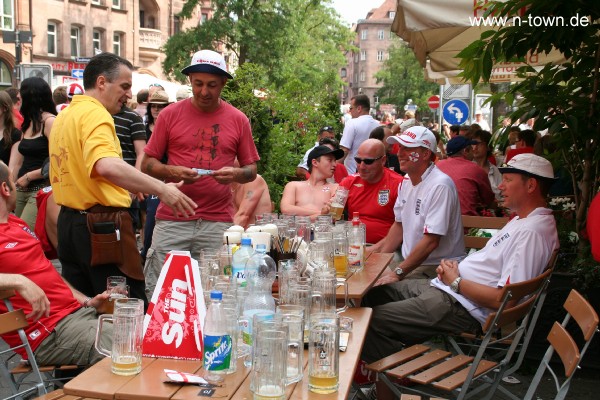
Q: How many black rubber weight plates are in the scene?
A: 0